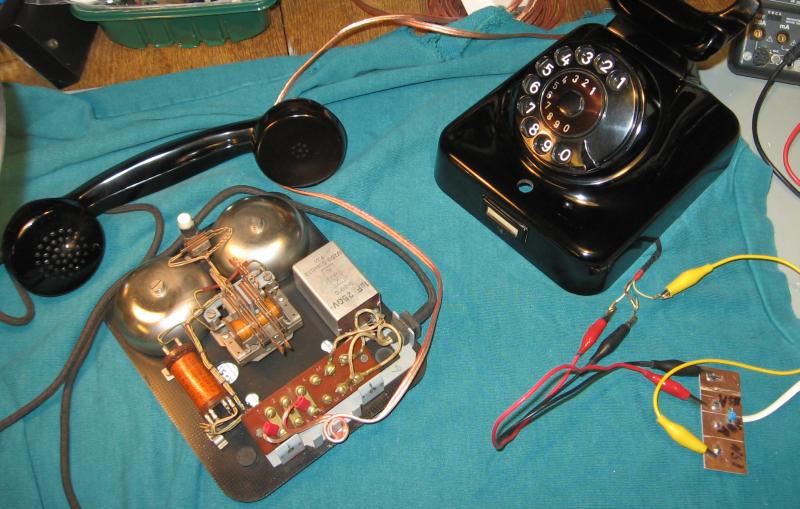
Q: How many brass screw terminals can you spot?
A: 12